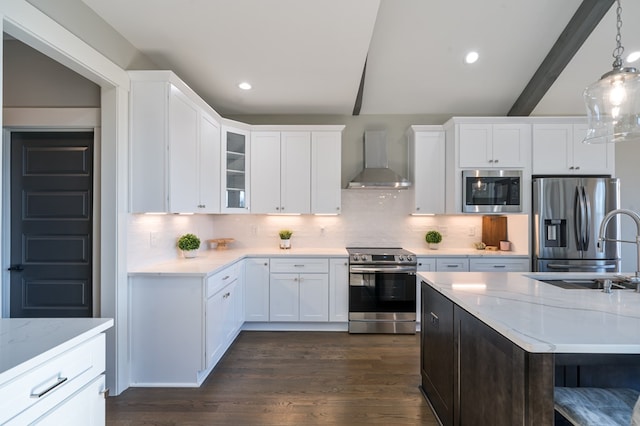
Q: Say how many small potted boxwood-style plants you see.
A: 3